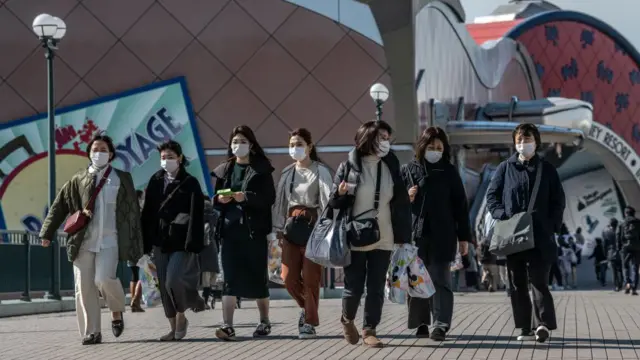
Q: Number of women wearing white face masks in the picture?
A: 7